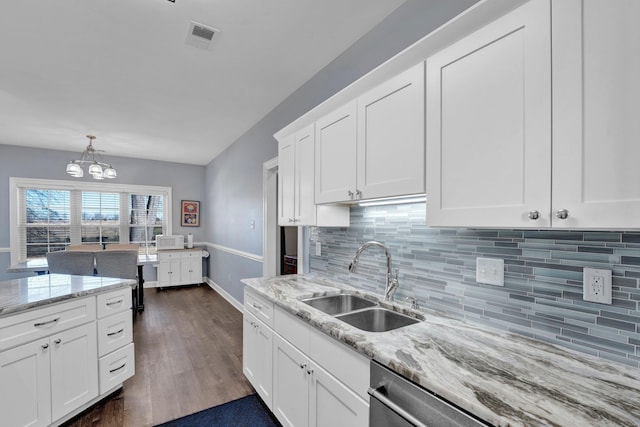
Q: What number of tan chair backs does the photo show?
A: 2